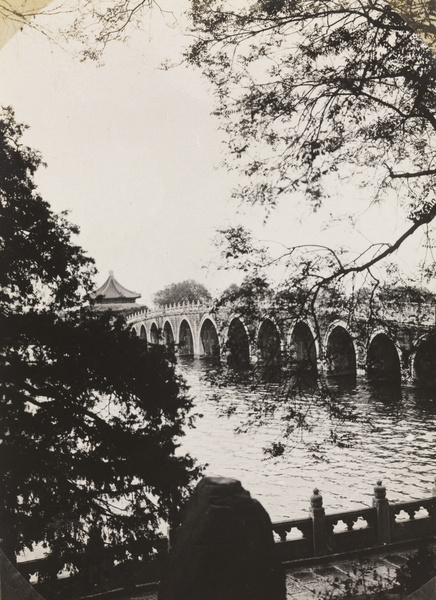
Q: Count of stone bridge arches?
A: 12